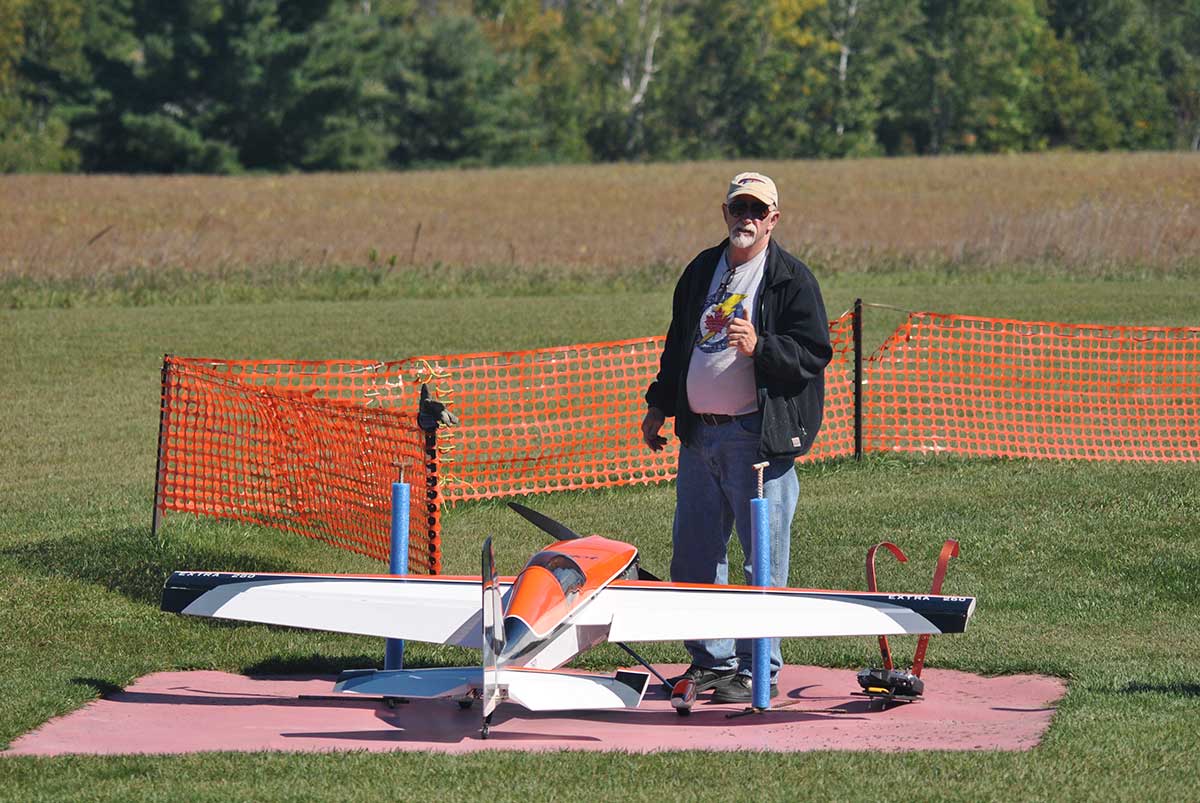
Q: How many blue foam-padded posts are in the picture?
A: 2